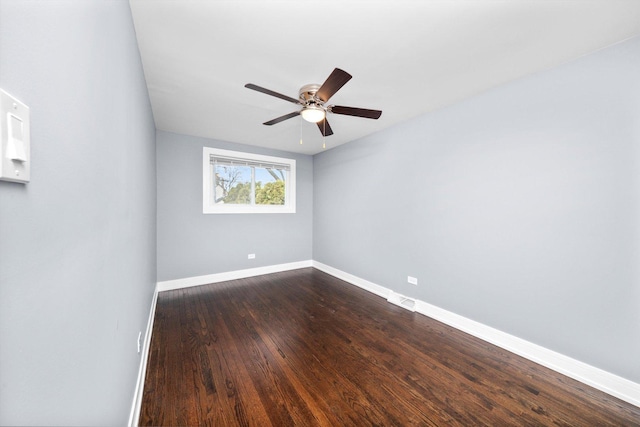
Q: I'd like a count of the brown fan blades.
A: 5